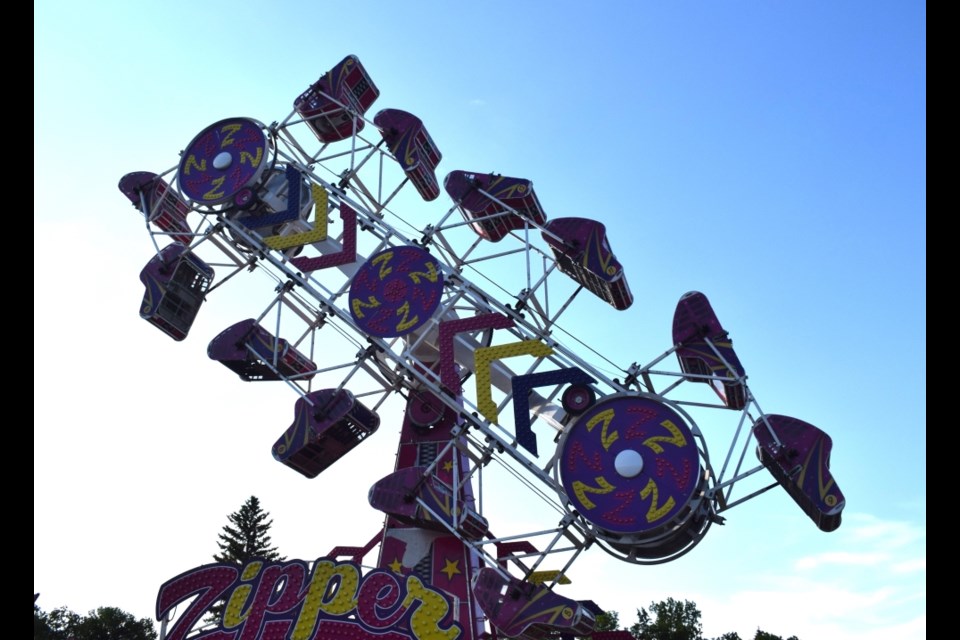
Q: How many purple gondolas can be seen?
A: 12